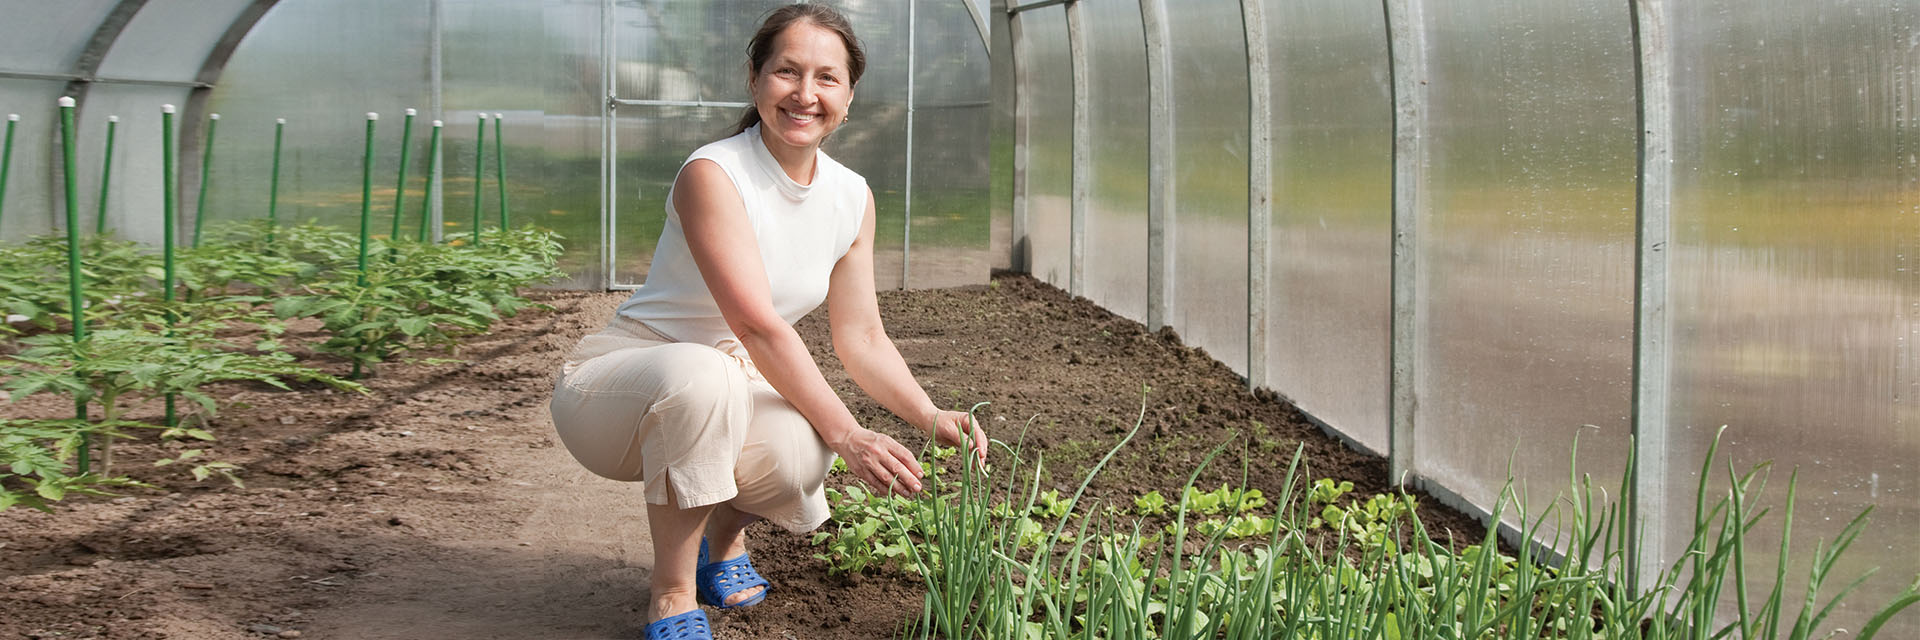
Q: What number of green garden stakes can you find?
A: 11